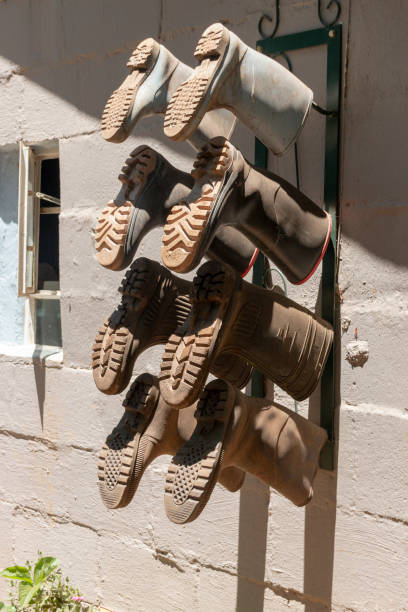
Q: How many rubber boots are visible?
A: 8